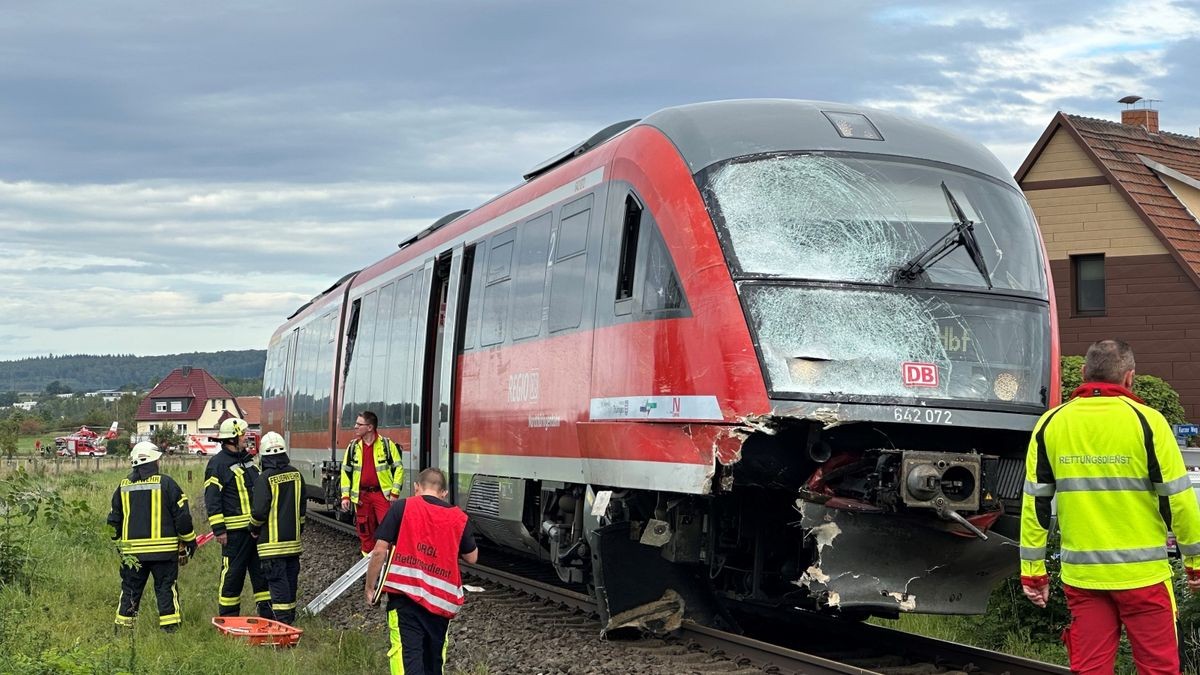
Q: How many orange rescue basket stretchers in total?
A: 1